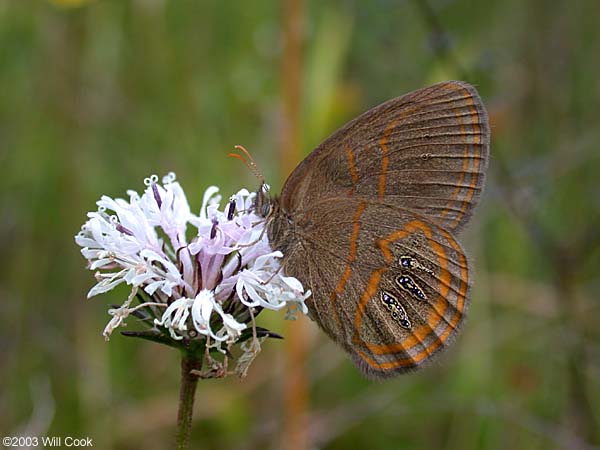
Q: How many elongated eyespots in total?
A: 3